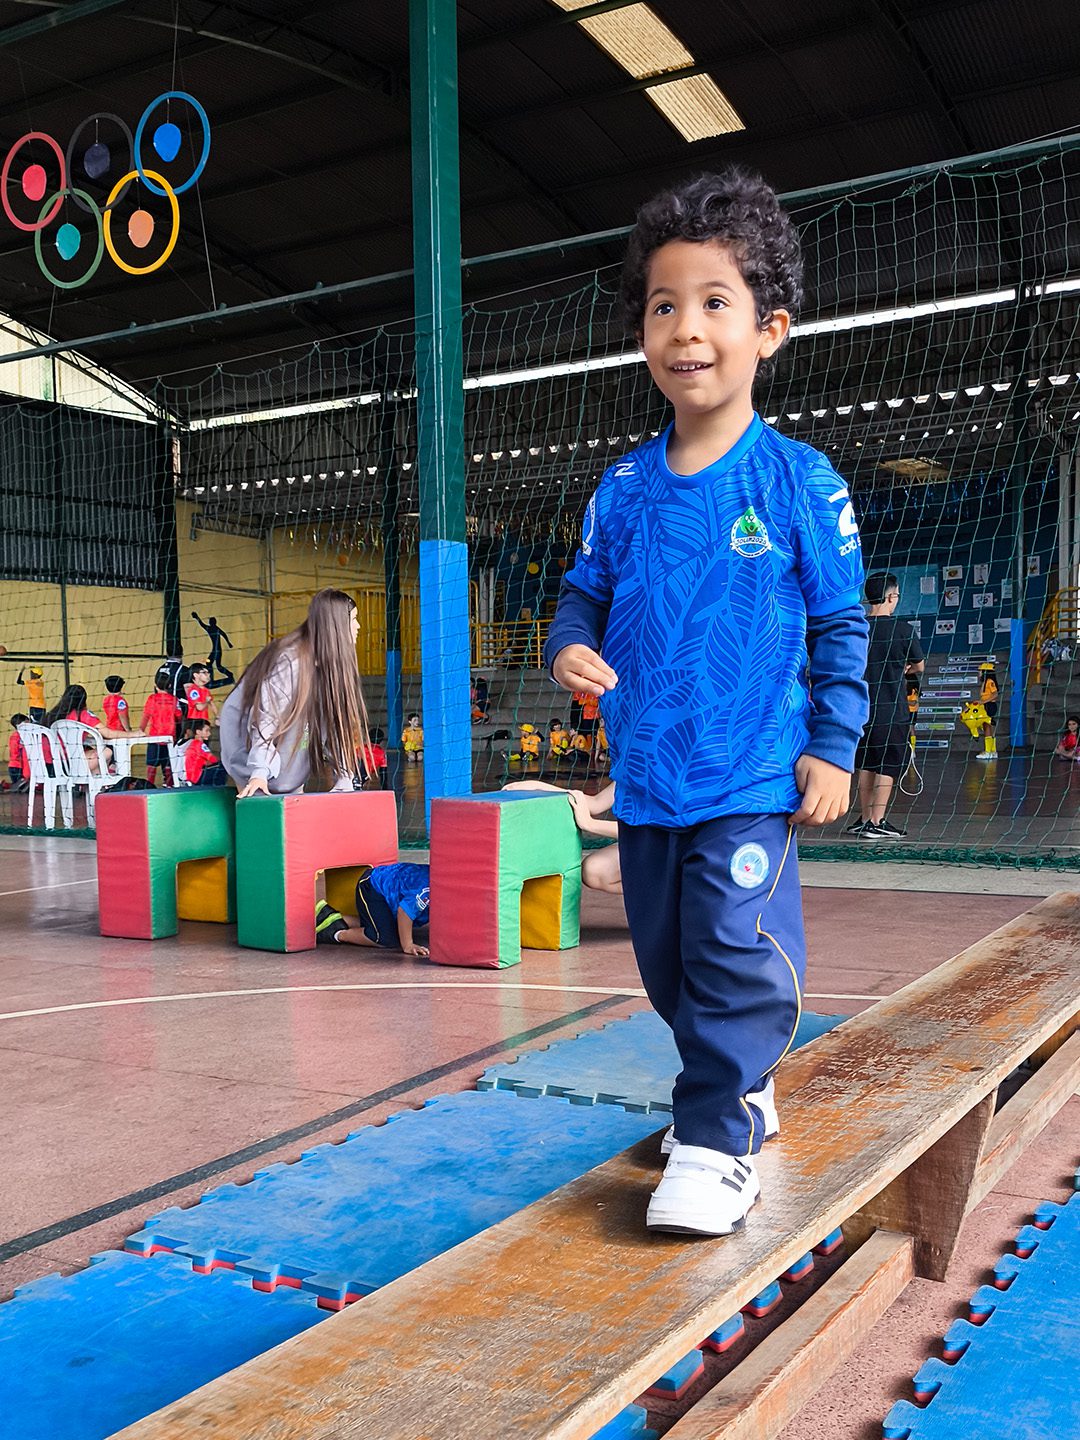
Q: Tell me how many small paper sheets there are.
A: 11